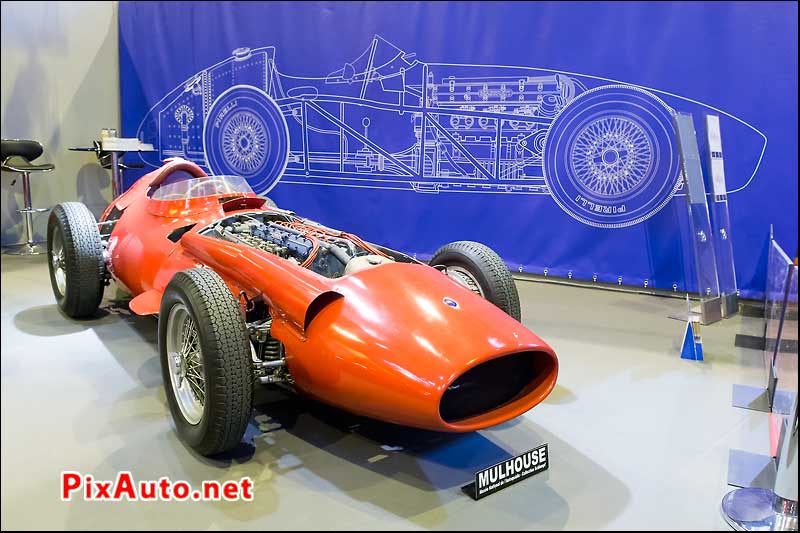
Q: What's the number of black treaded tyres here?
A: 3